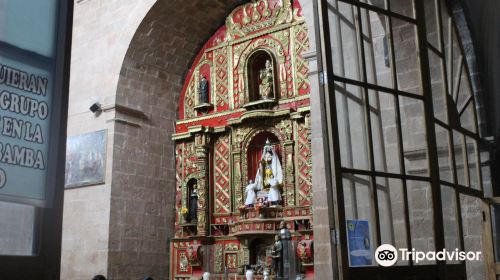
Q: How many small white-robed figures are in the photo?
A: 2